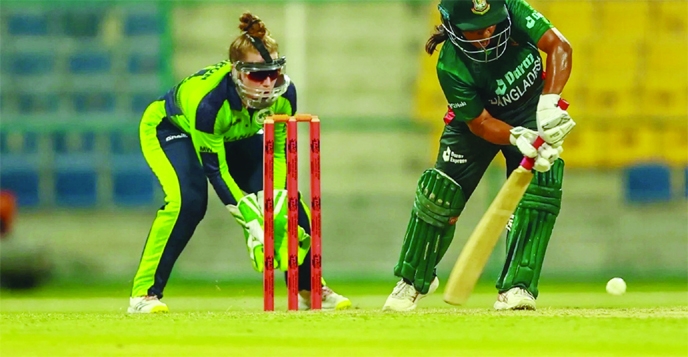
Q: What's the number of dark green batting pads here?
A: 2